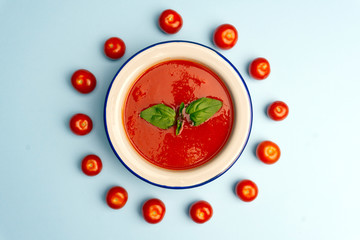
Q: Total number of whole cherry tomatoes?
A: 13